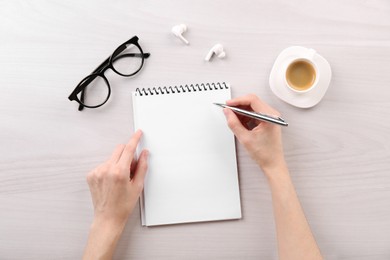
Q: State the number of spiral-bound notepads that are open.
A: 1